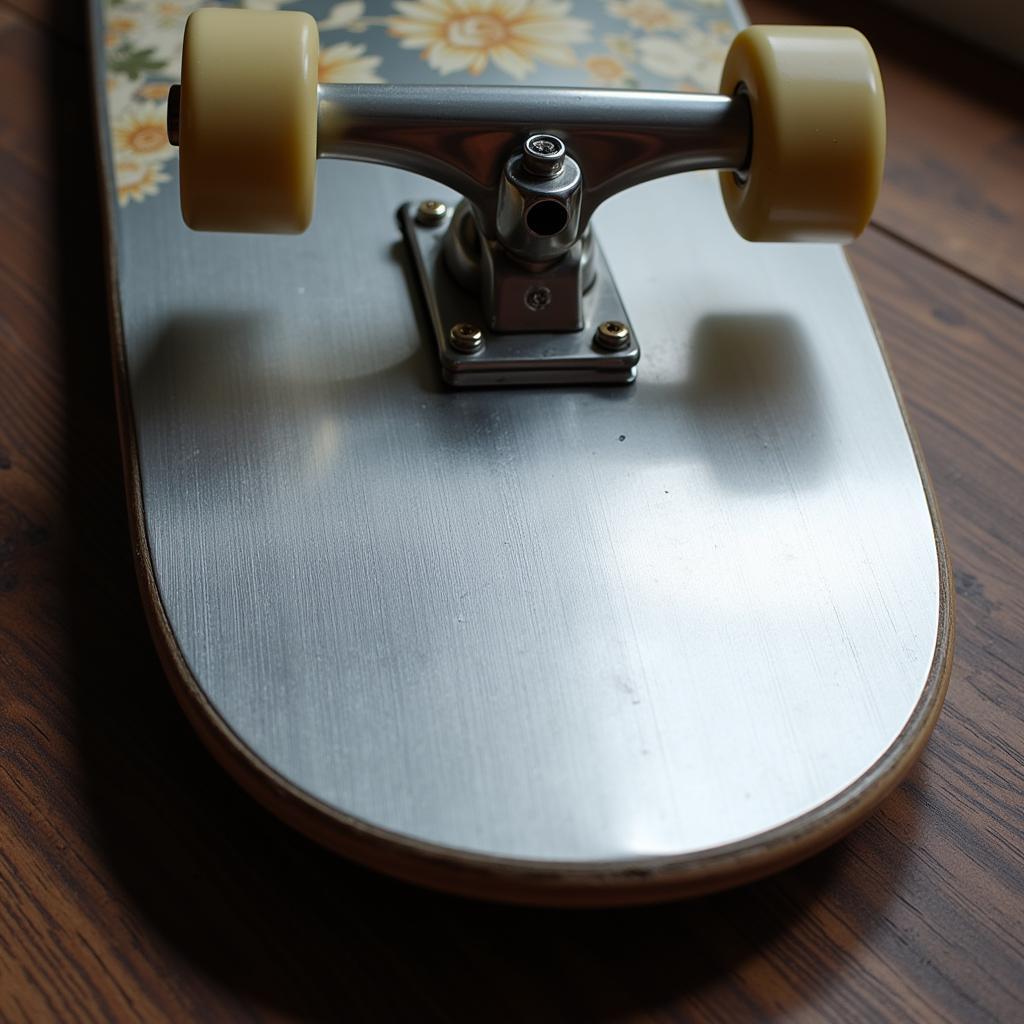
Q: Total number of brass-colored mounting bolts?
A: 3